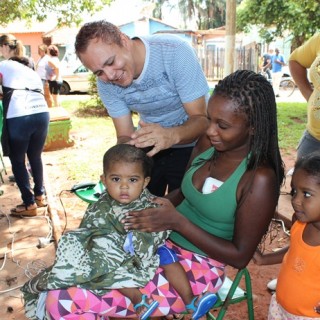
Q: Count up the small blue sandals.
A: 2